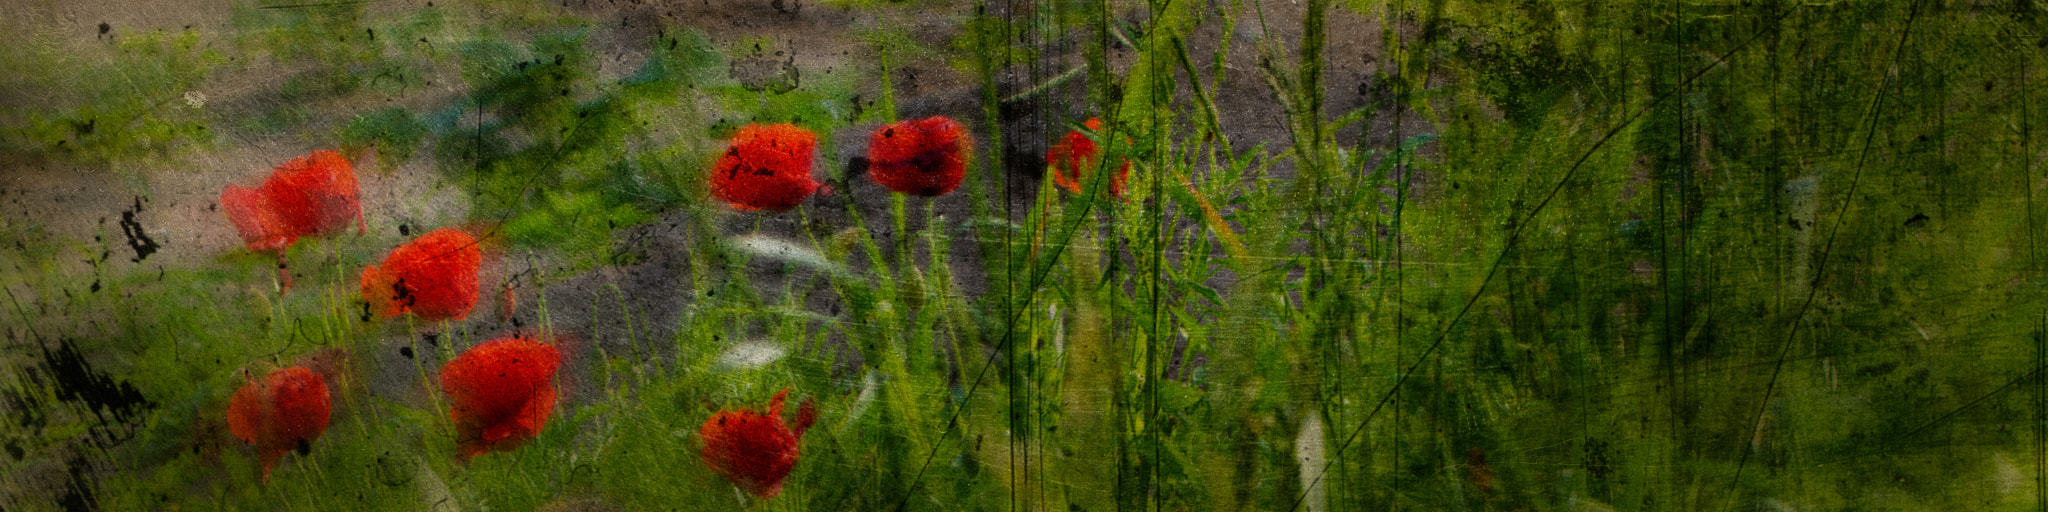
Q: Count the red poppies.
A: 8